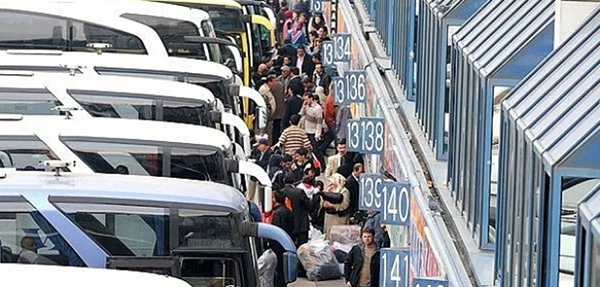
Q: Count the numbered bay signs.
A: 11